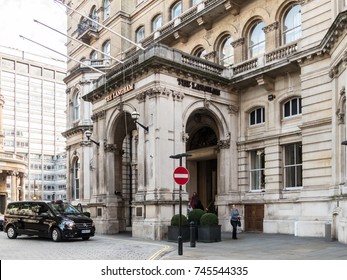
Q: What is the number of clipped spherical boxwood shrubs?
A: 3